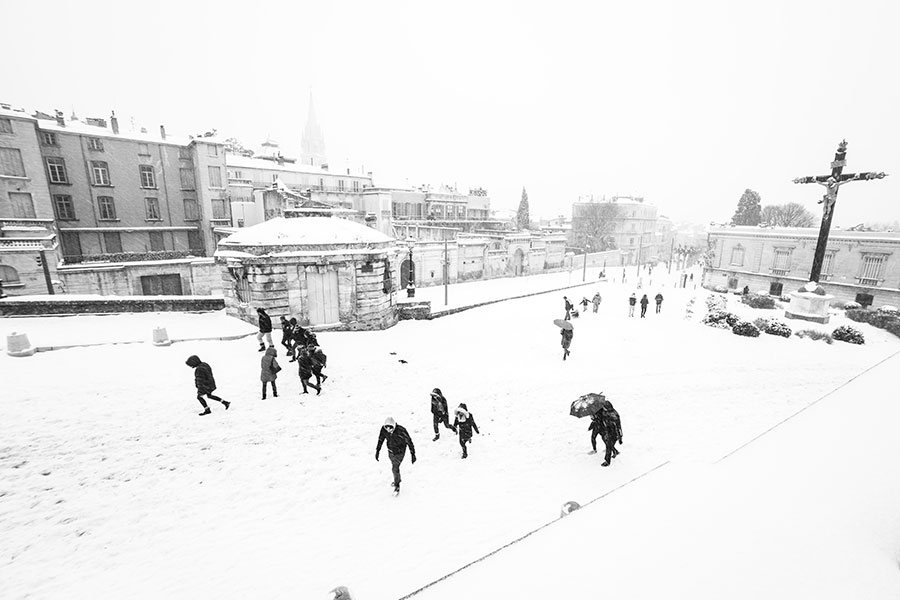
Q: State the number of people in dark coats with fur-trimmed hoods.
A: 2